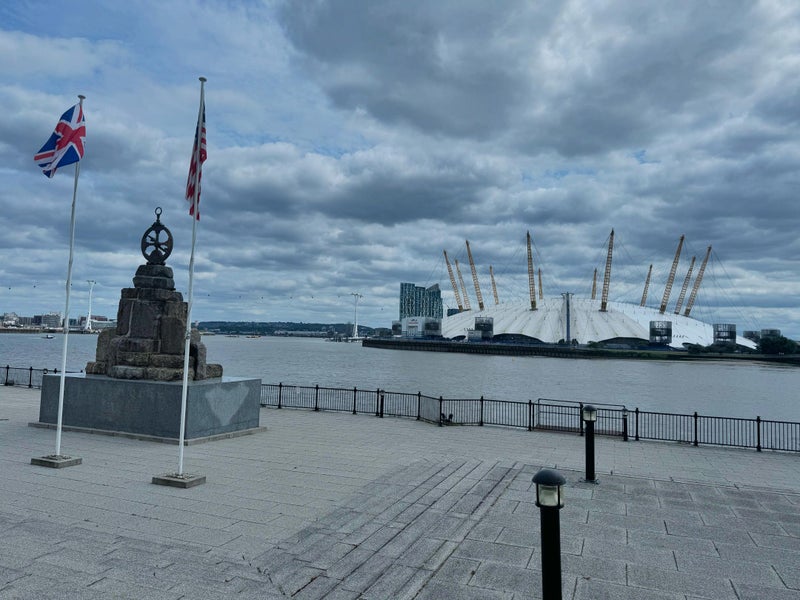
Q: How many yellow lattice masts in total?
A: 12